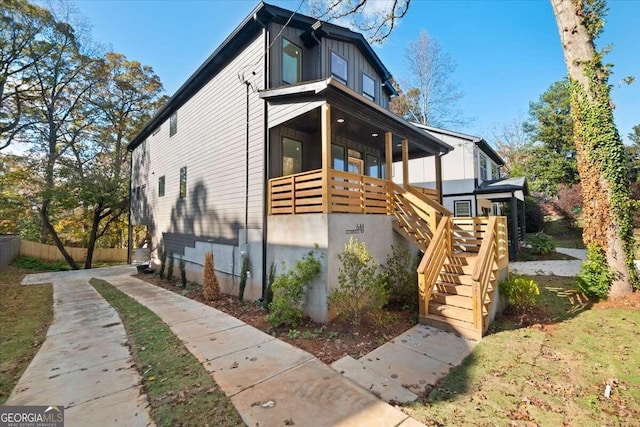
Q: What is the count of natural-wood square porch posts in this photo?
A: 4